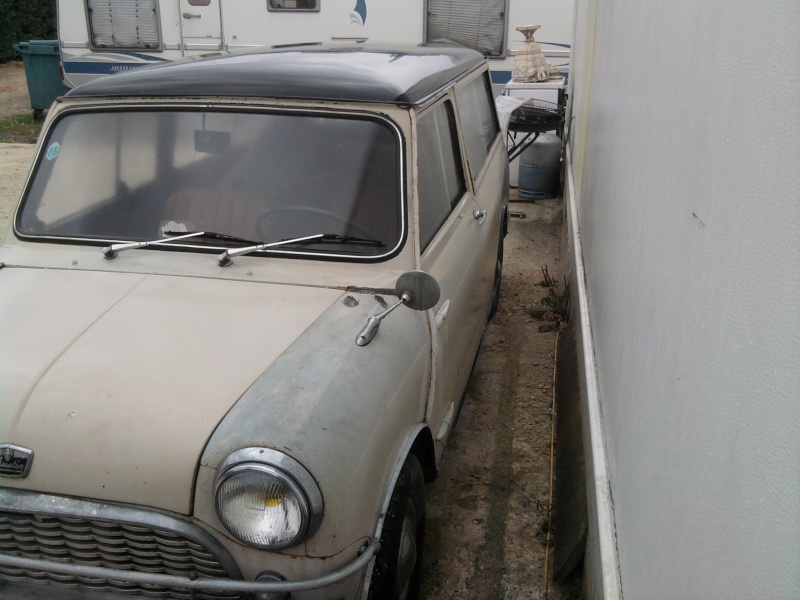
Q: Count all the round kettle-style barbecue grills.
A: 1